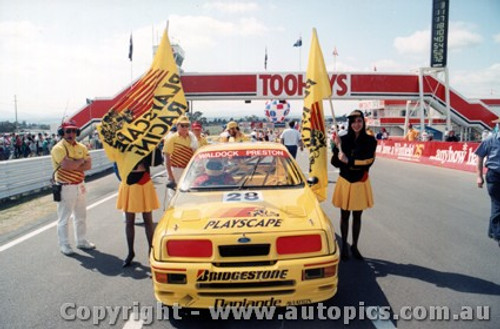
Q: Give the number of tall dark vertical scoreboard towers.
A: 1